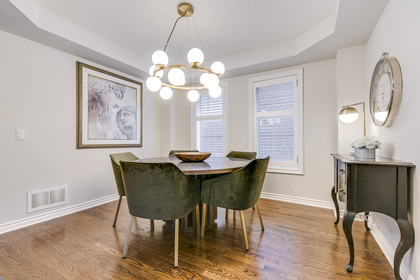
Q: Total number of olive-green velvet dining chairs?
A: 5